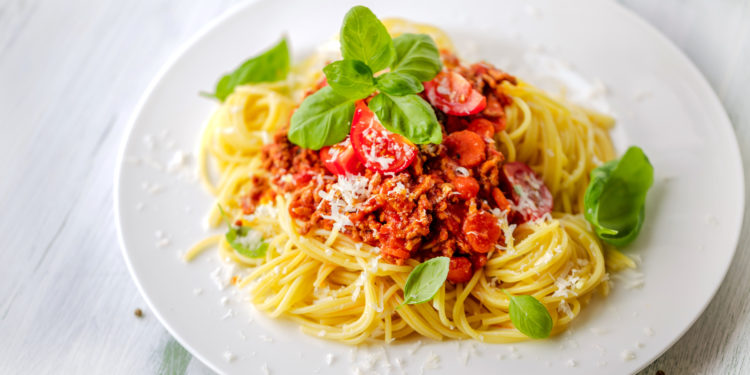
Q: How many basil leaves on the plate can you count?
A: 11